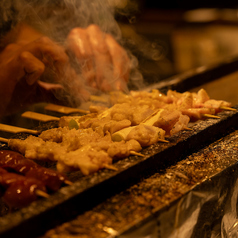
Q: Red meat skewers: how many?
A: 2